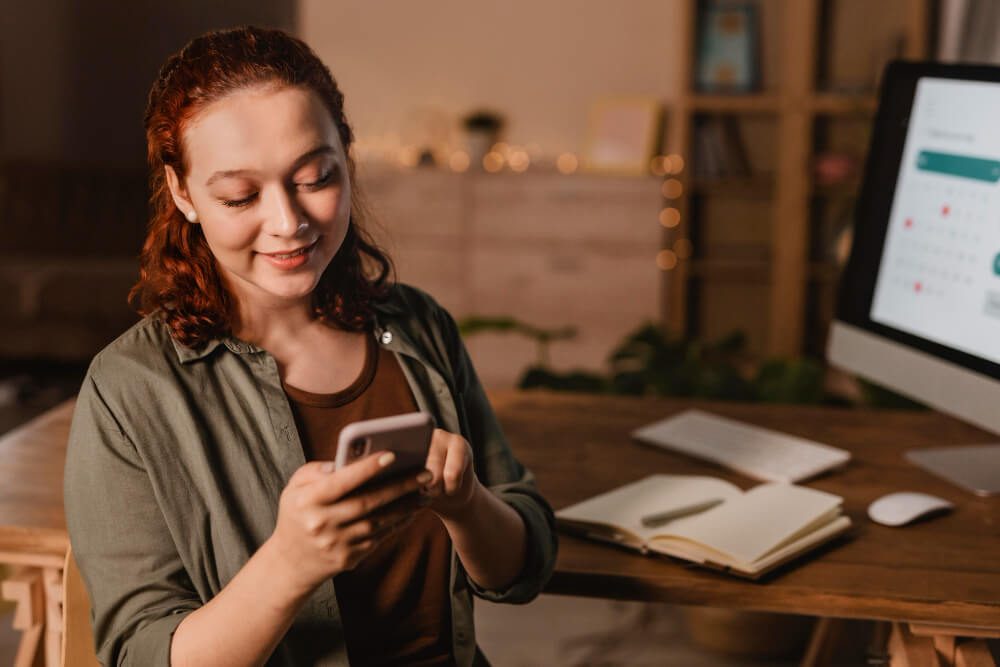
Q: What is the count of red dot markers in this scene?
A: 3